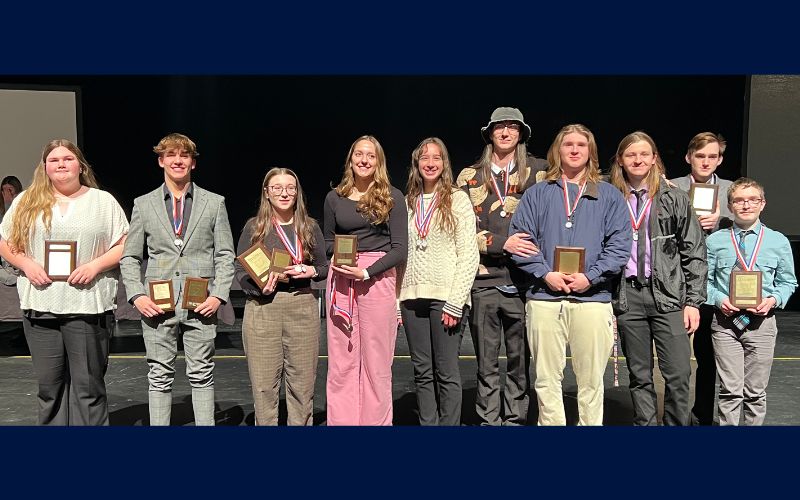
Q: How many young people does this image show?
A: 10